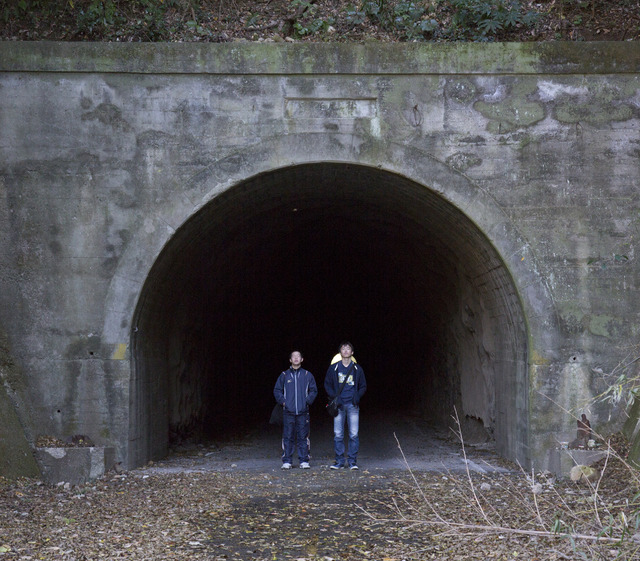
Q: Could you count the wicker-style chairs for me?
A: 0